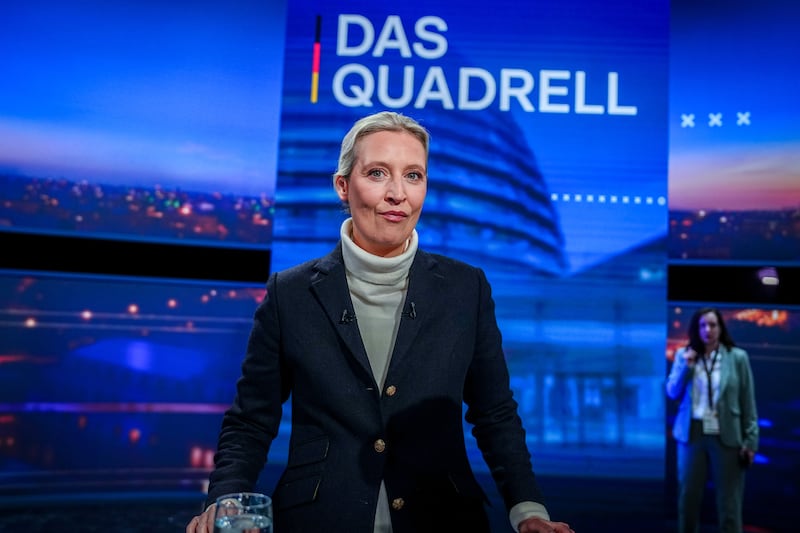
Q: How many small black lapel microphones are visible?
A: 2